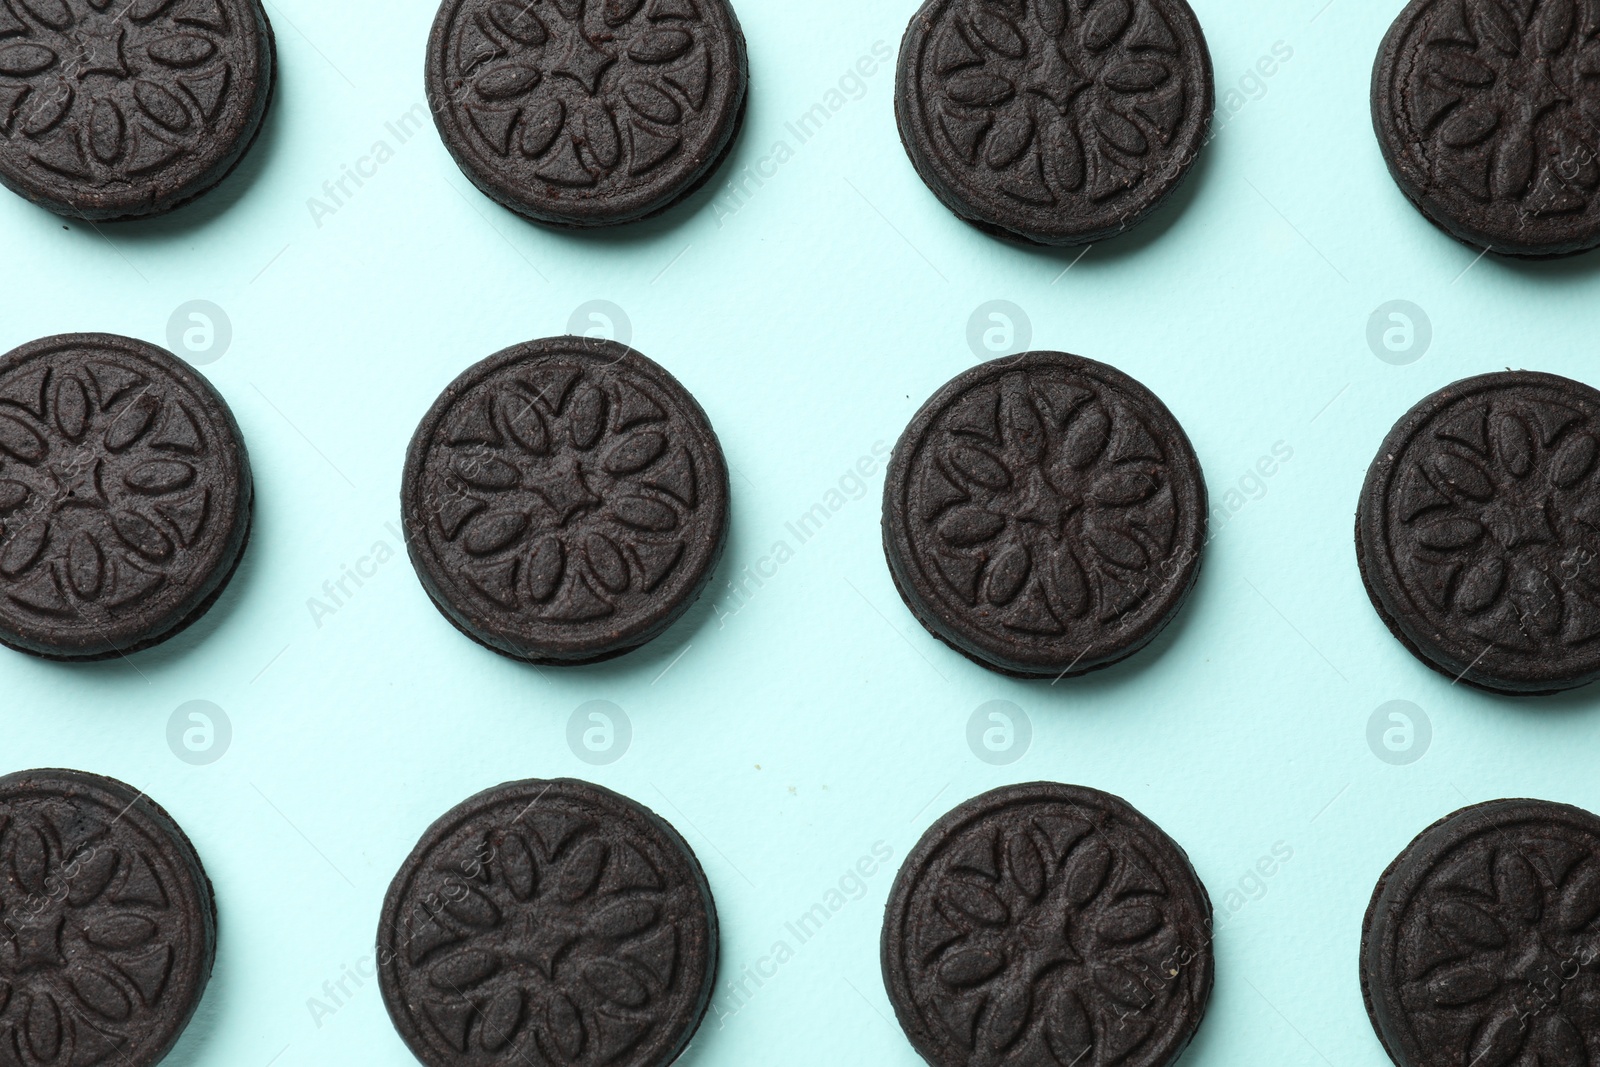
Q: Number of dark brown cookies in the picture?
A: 12